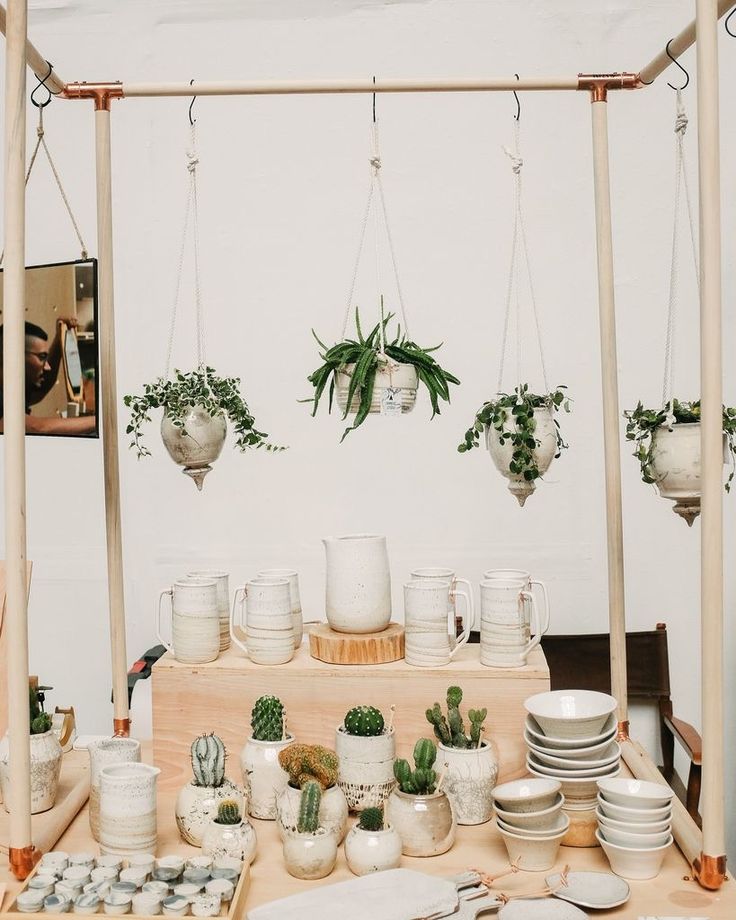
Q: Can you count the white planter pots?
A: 14